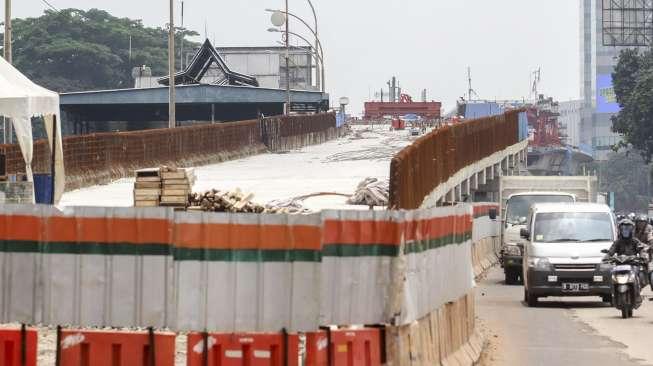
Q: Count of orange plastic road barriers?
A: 4